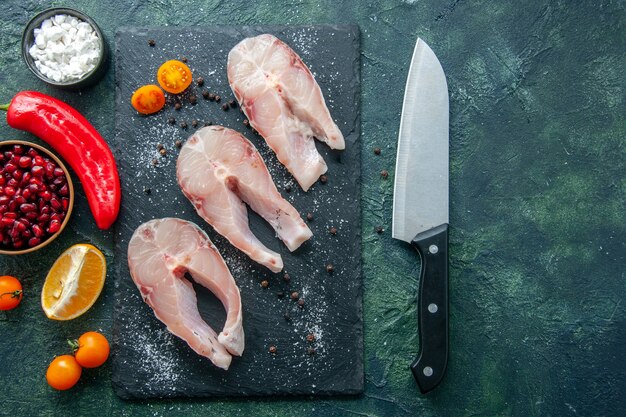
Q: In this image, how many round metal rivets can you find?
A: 3